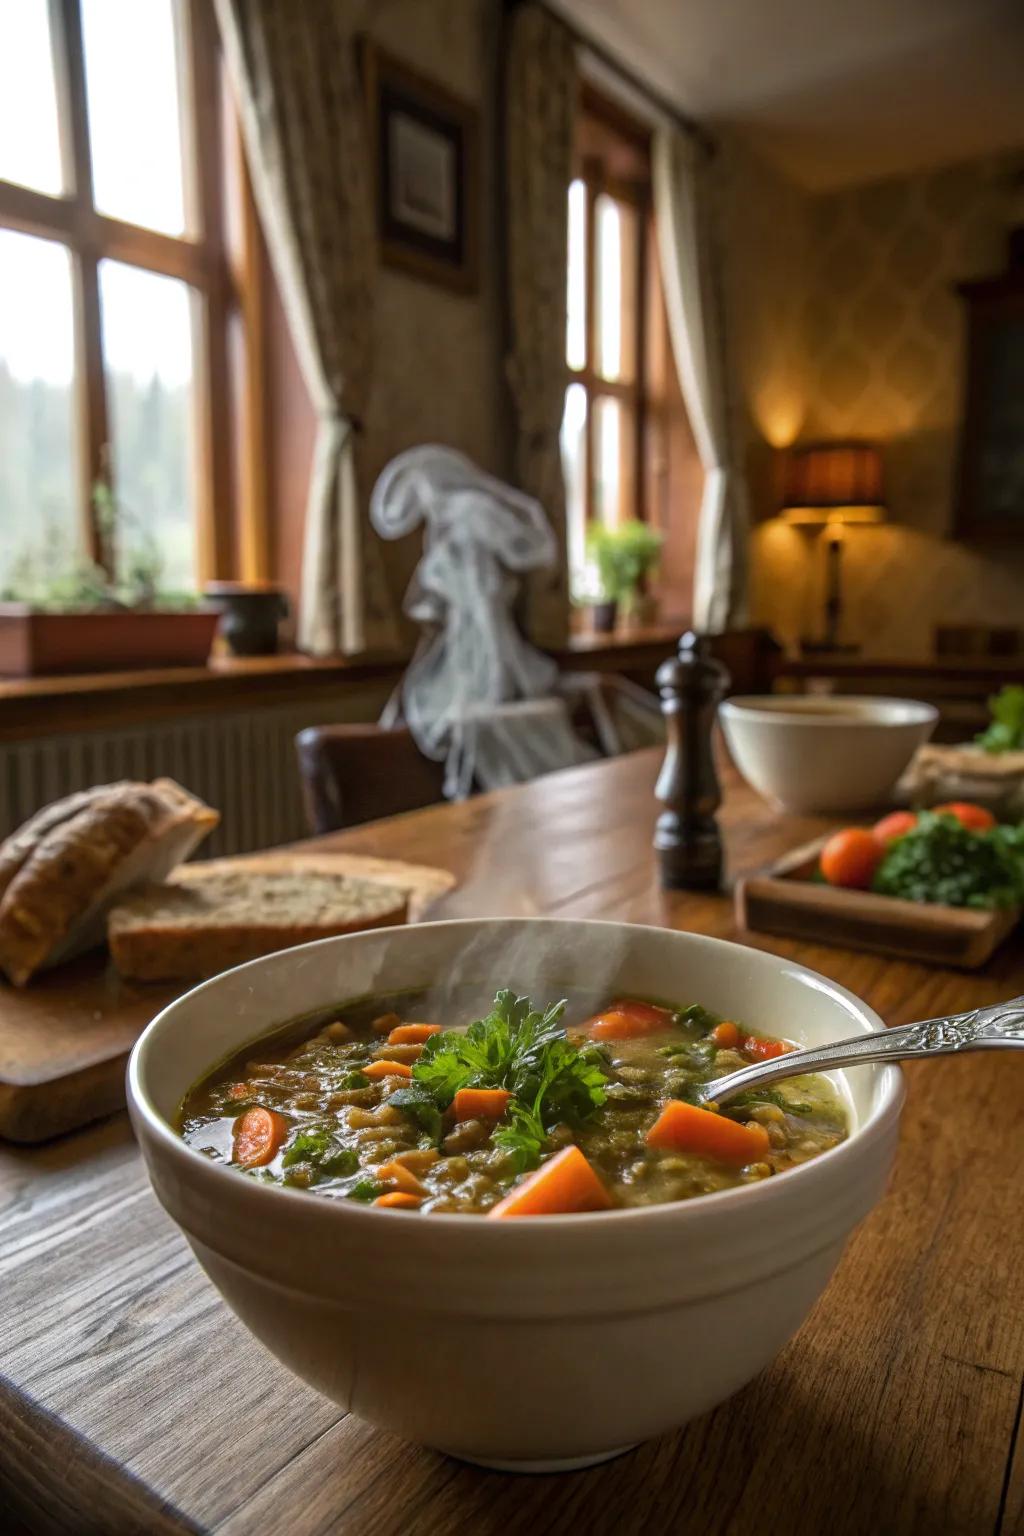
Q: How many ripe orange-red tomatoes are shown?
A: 3